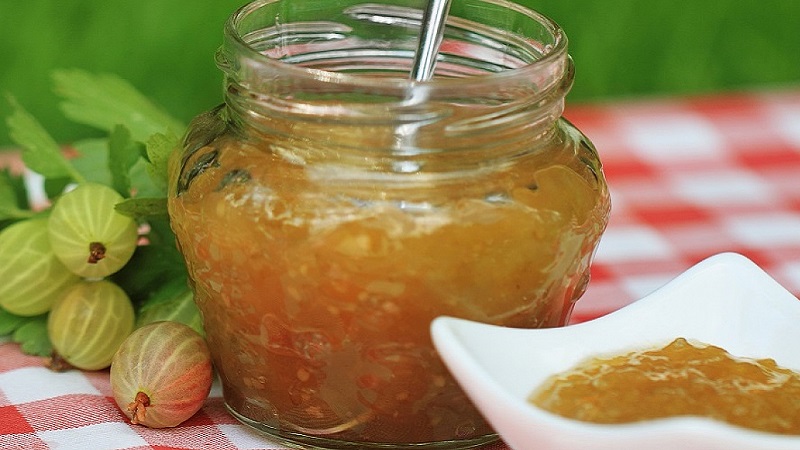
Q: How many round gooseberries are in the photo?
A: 4